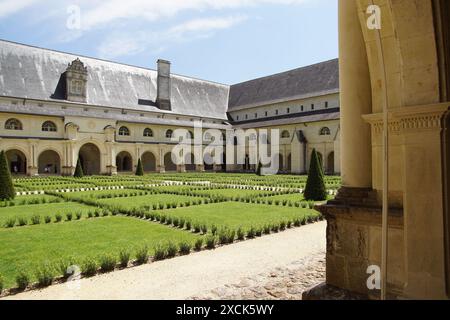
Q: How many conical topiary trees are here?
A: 5